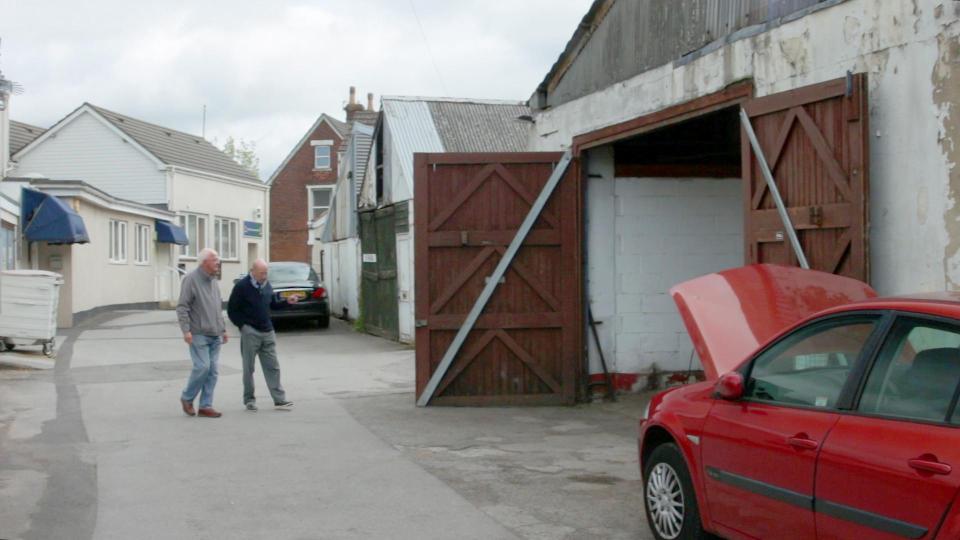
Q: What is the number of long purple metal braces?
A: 0